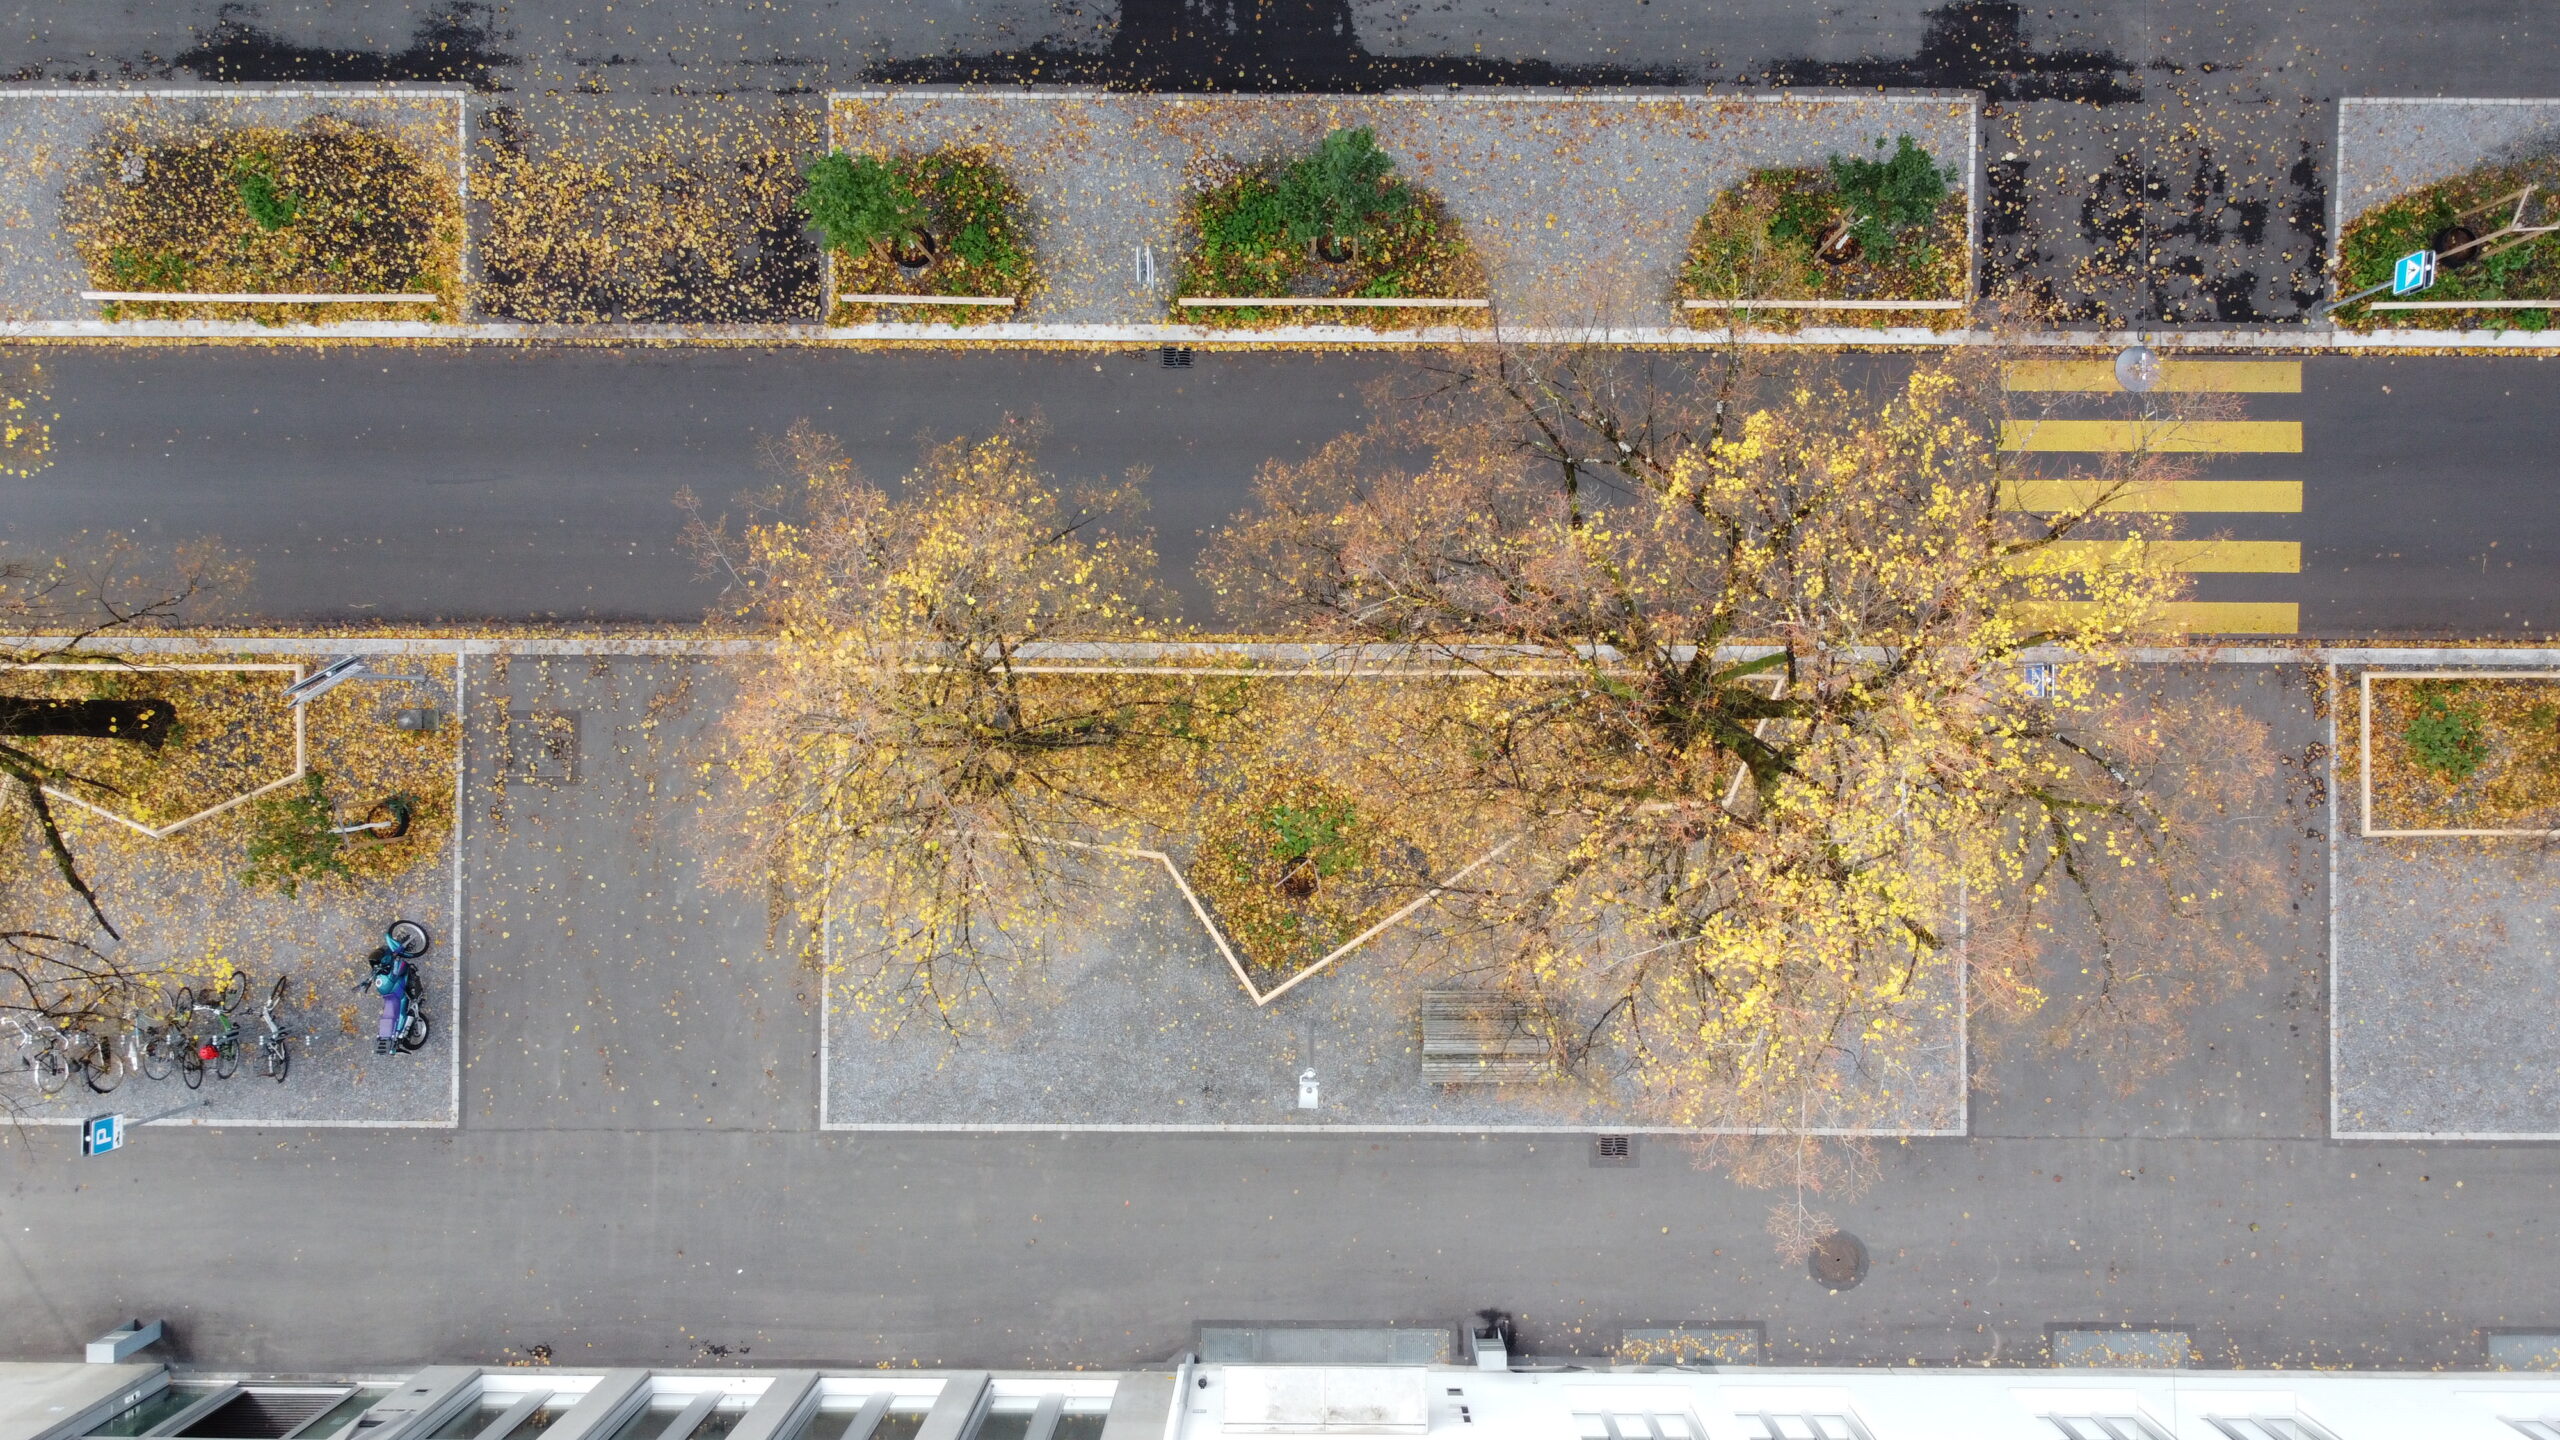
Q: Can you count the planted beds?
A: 8